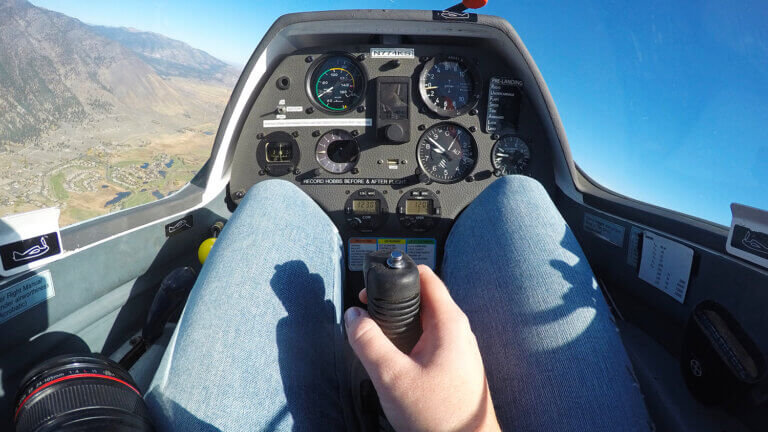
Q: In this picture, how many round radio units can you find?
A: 2